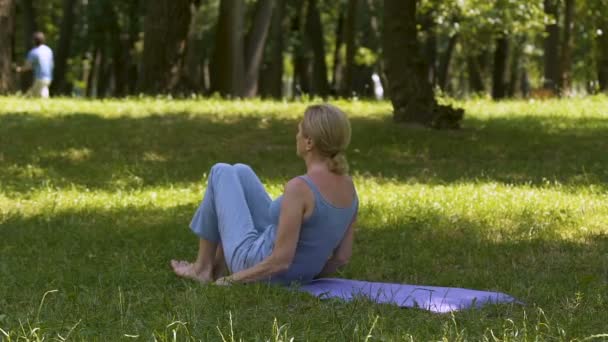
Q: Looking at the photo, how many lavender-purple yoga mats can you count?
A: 1